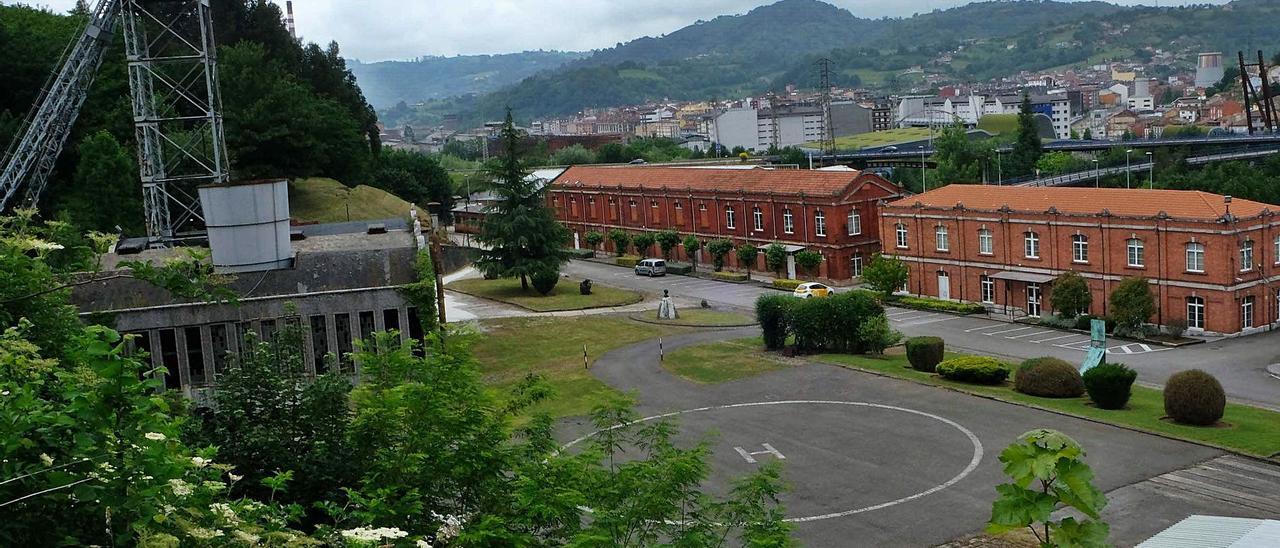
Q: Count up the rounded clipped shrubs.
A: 5